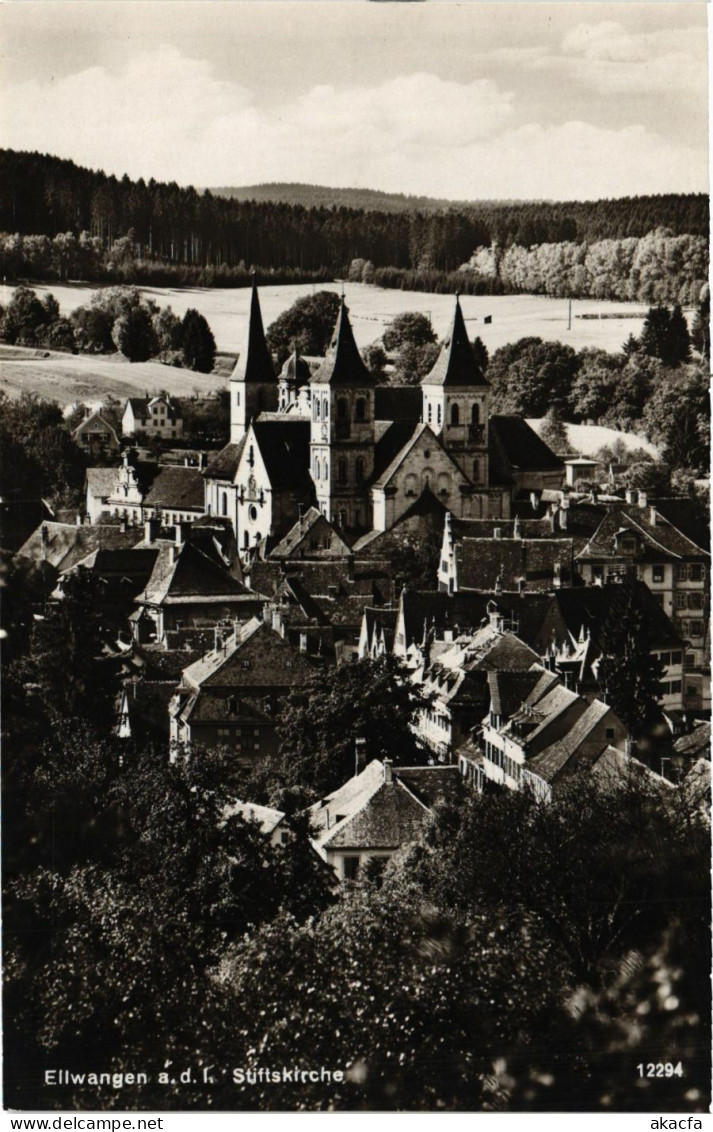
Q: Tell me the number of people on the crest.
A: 0